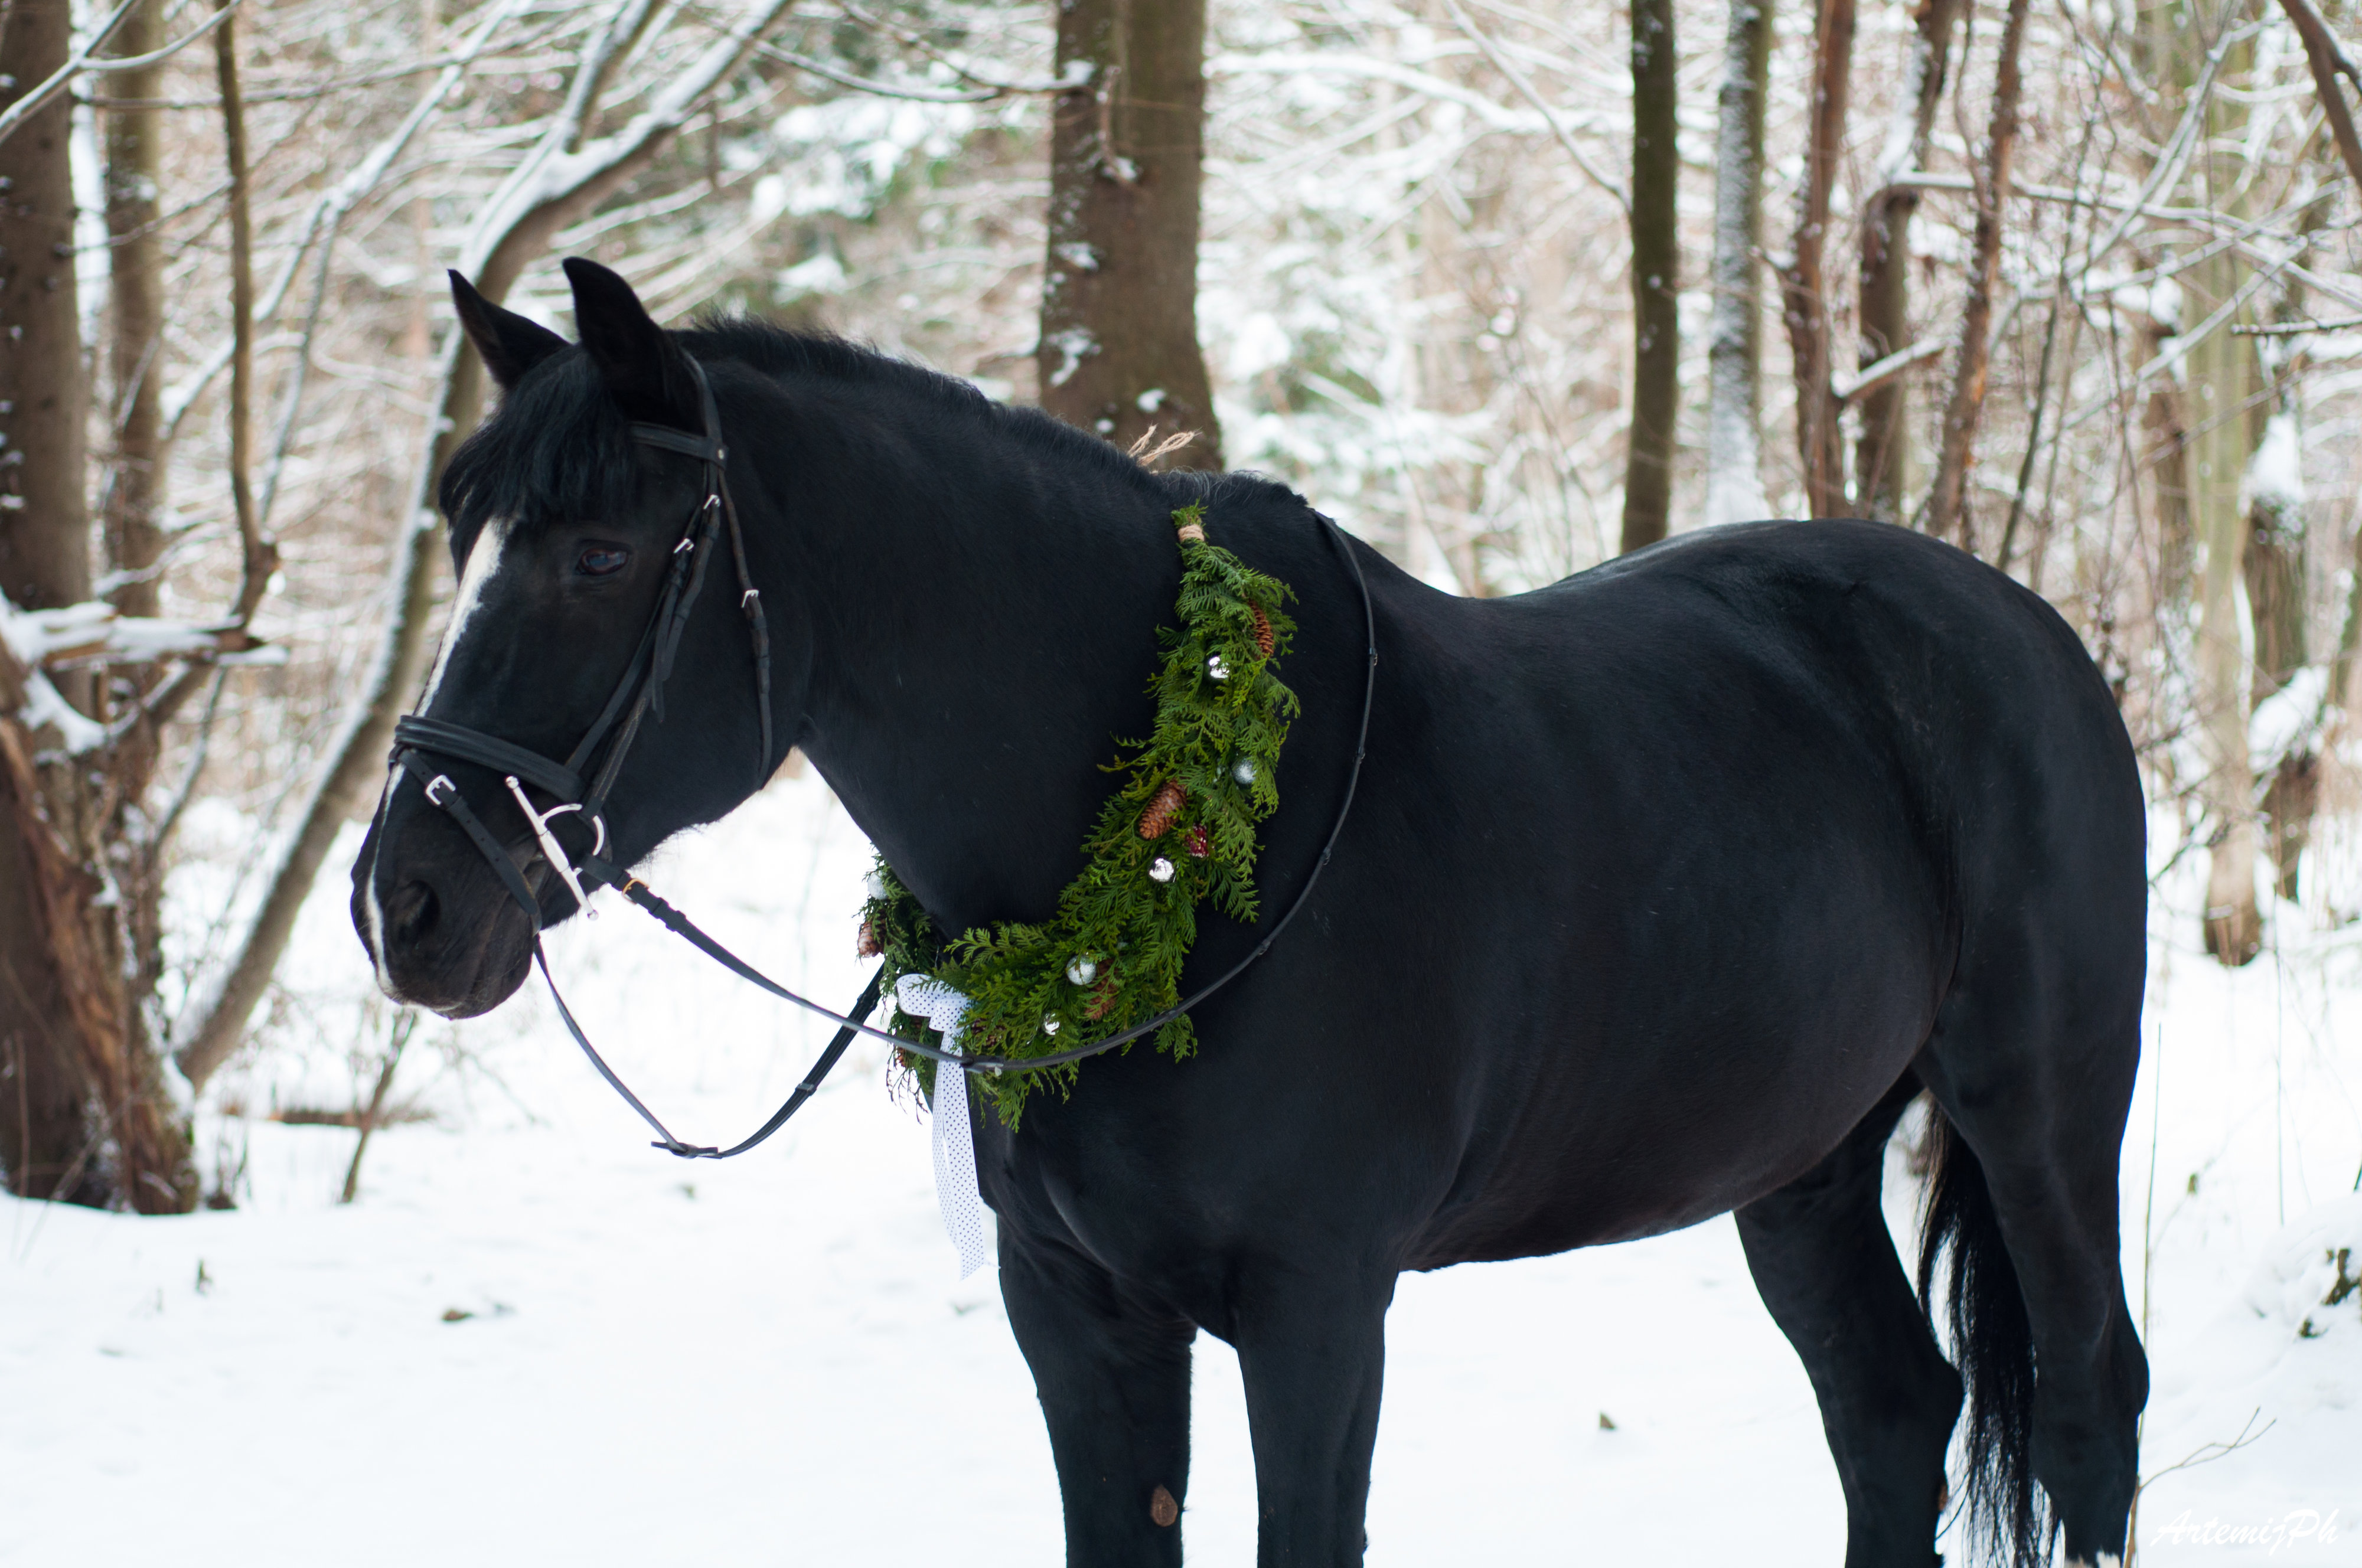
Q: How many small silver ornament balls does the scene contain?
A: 6